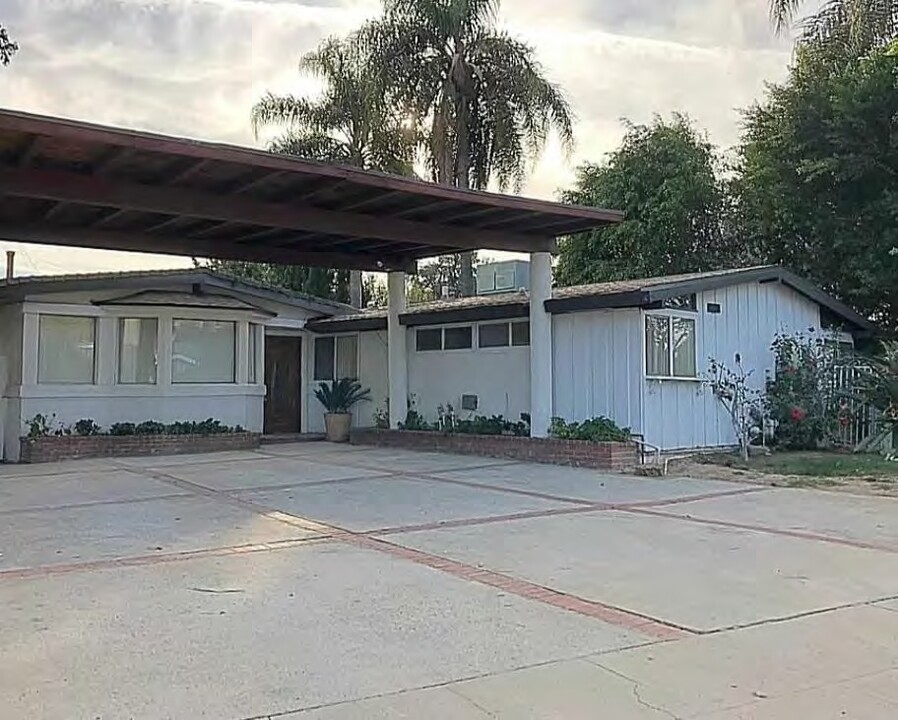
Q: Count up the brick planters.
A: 2